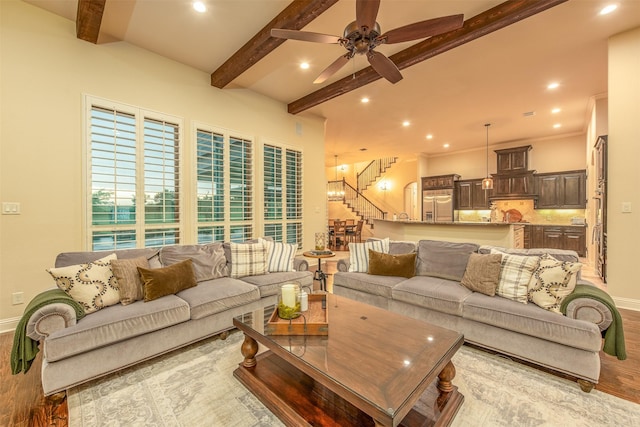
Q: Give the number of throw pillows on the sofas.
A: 10